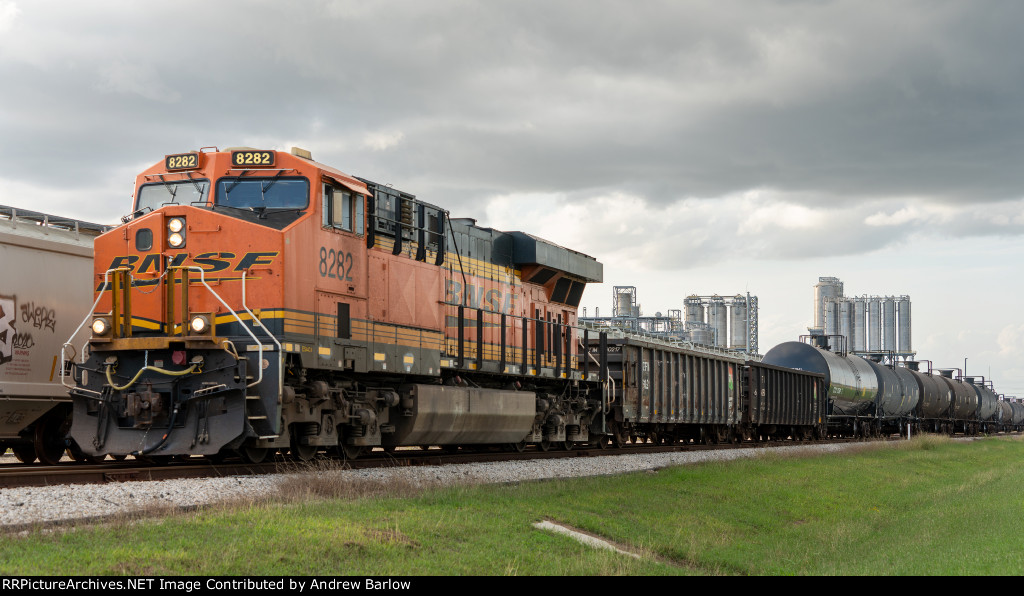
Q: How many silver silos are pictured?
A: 11